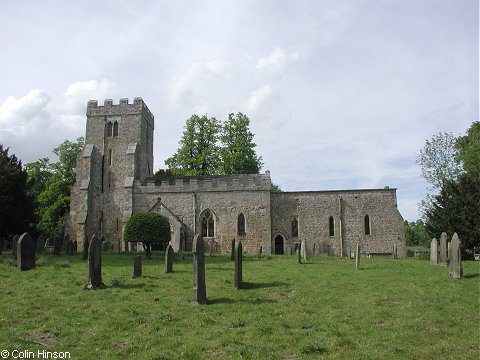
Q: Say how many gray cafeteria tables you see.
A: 0